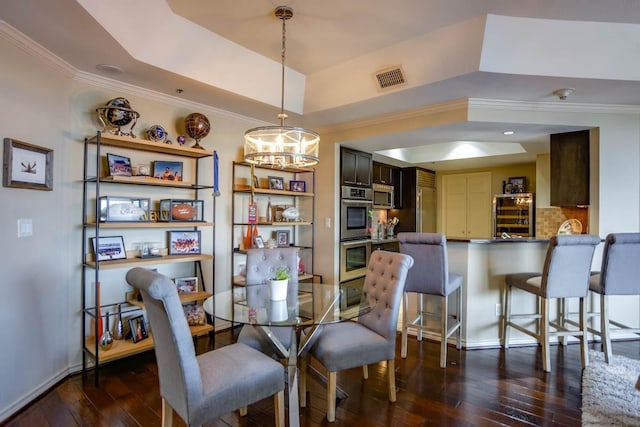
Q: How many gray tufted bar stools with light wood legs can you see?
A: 3